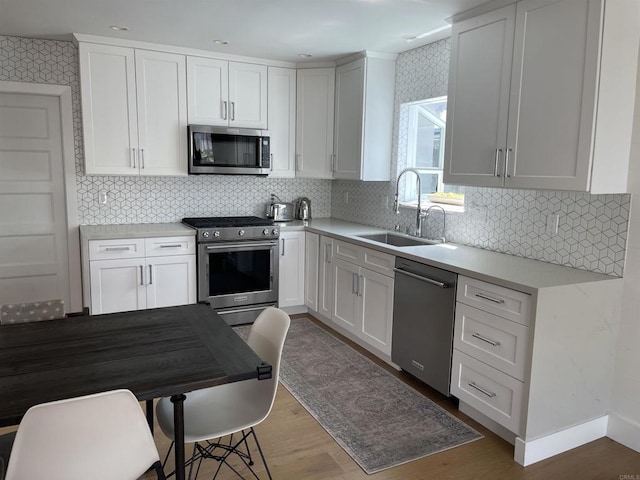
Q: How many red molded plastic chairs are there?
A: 0